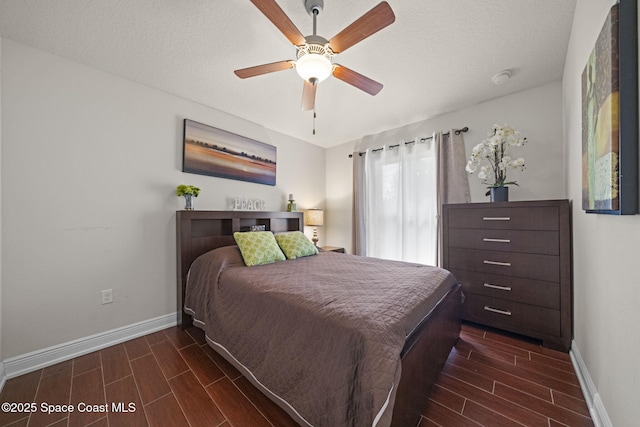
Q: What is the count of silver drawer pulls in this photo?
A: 5